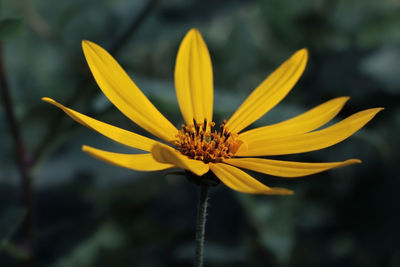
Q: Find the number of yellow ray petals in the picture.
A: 10